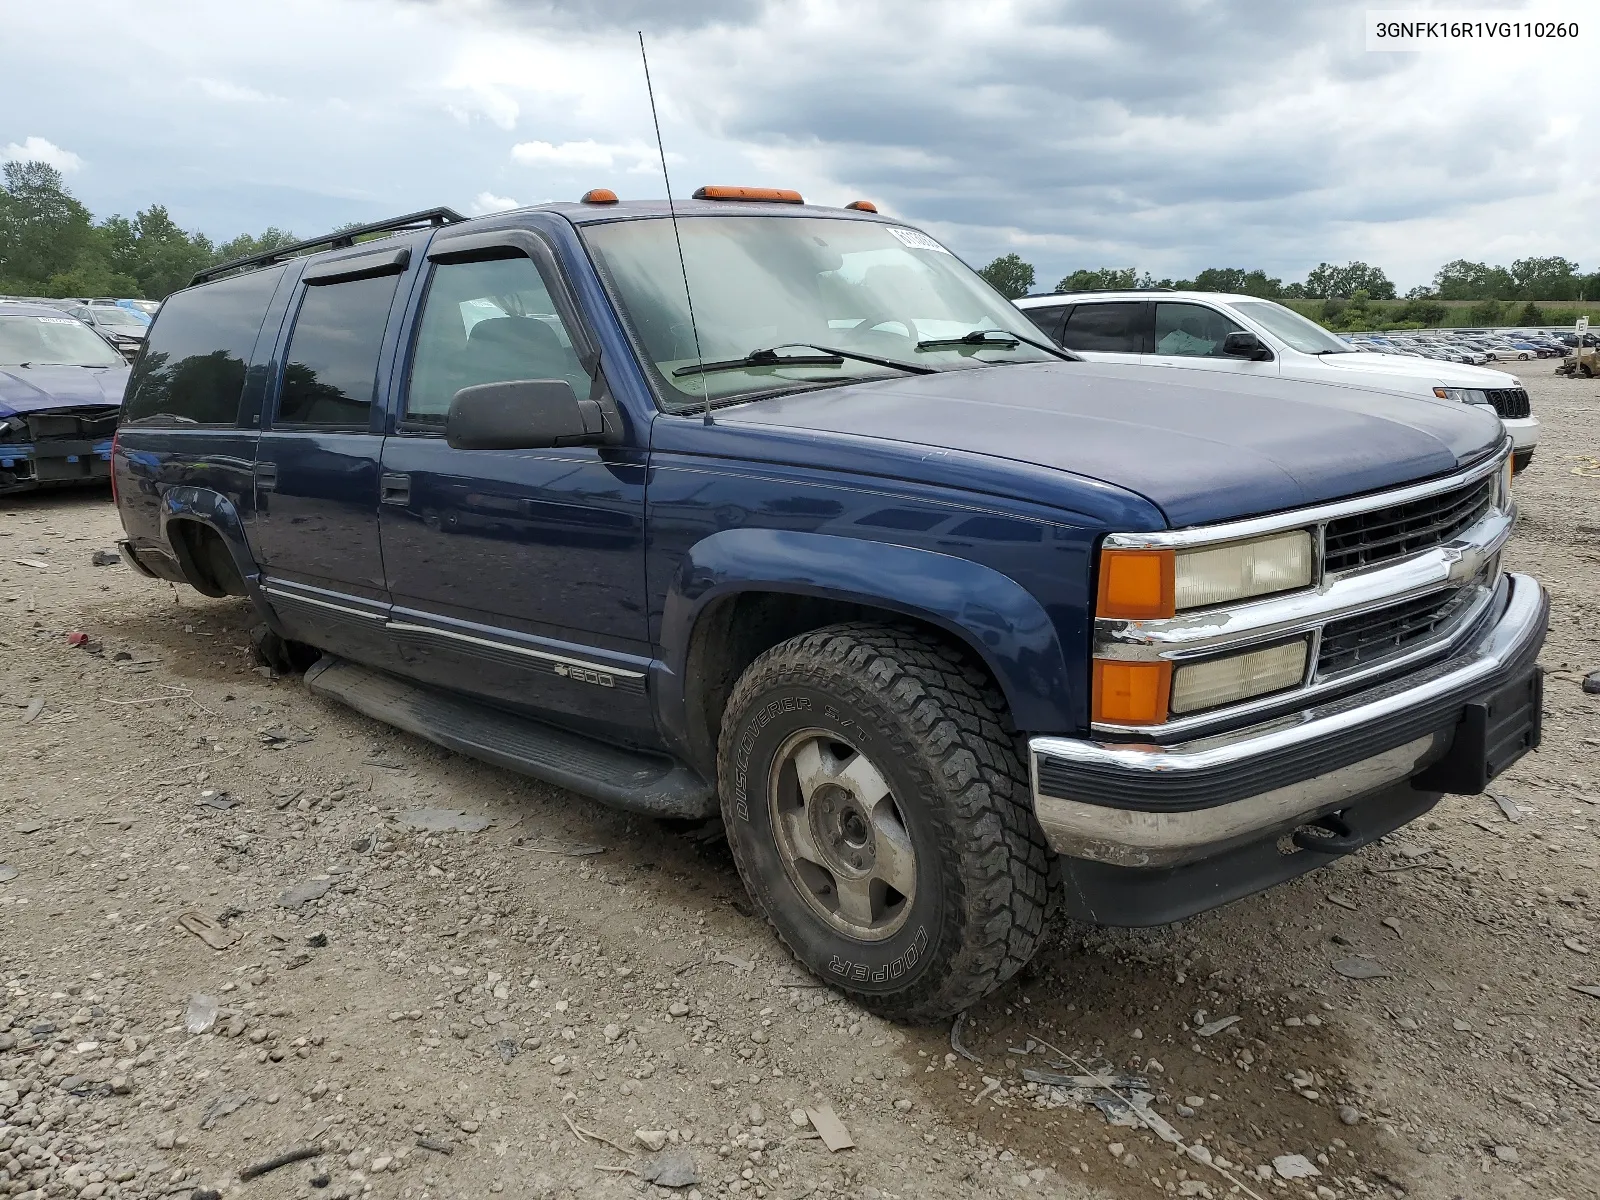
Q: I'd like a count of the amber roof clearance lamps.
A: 3